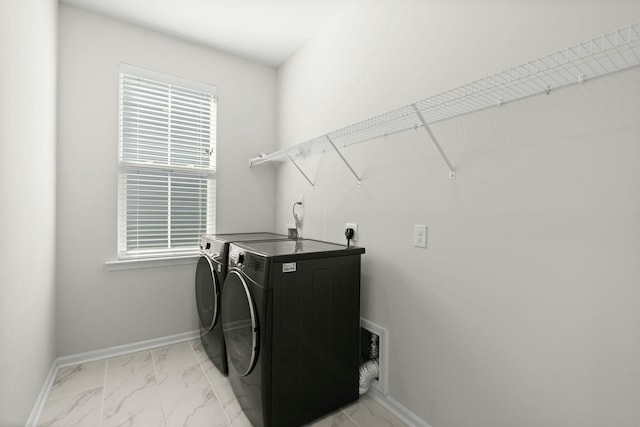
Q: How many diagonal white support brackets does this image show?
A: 3